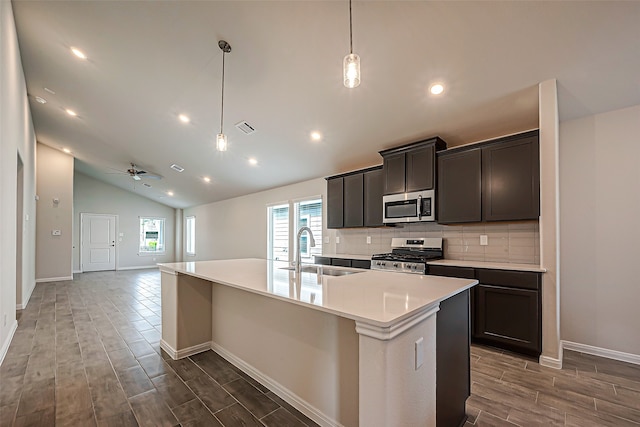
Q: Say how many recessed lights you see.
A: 9